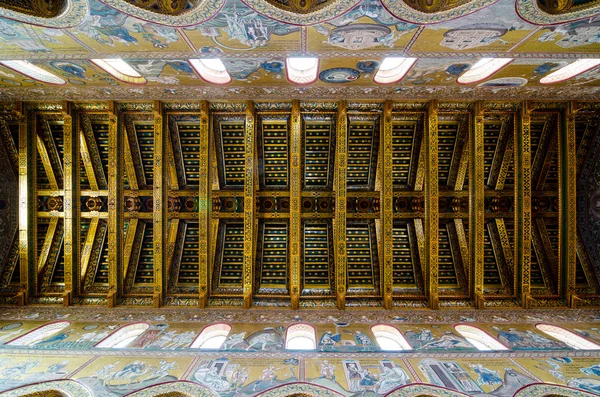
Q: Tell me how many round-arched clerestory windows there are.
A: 14